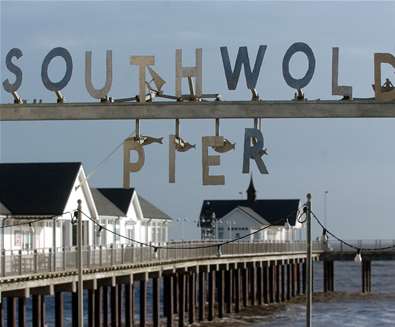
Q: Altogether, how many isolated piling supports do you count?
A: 2